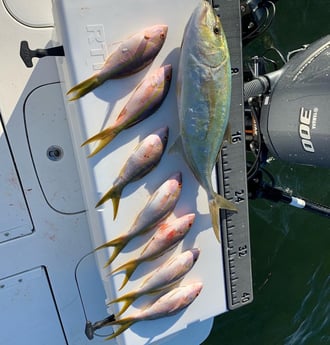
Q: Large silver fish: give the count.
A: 1